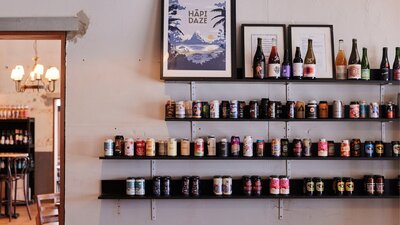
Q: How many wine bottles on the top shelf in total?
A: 10